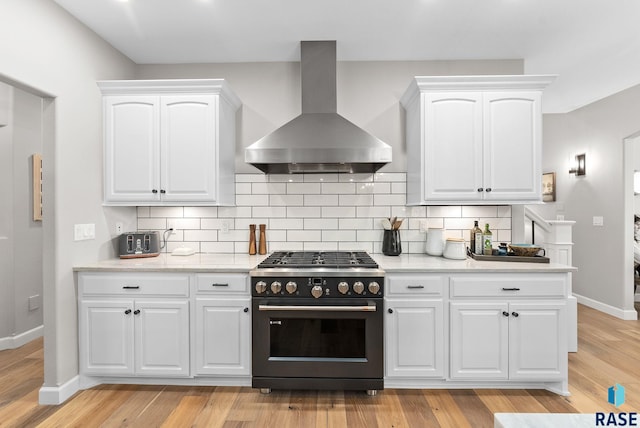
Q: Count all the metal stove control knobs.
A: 7